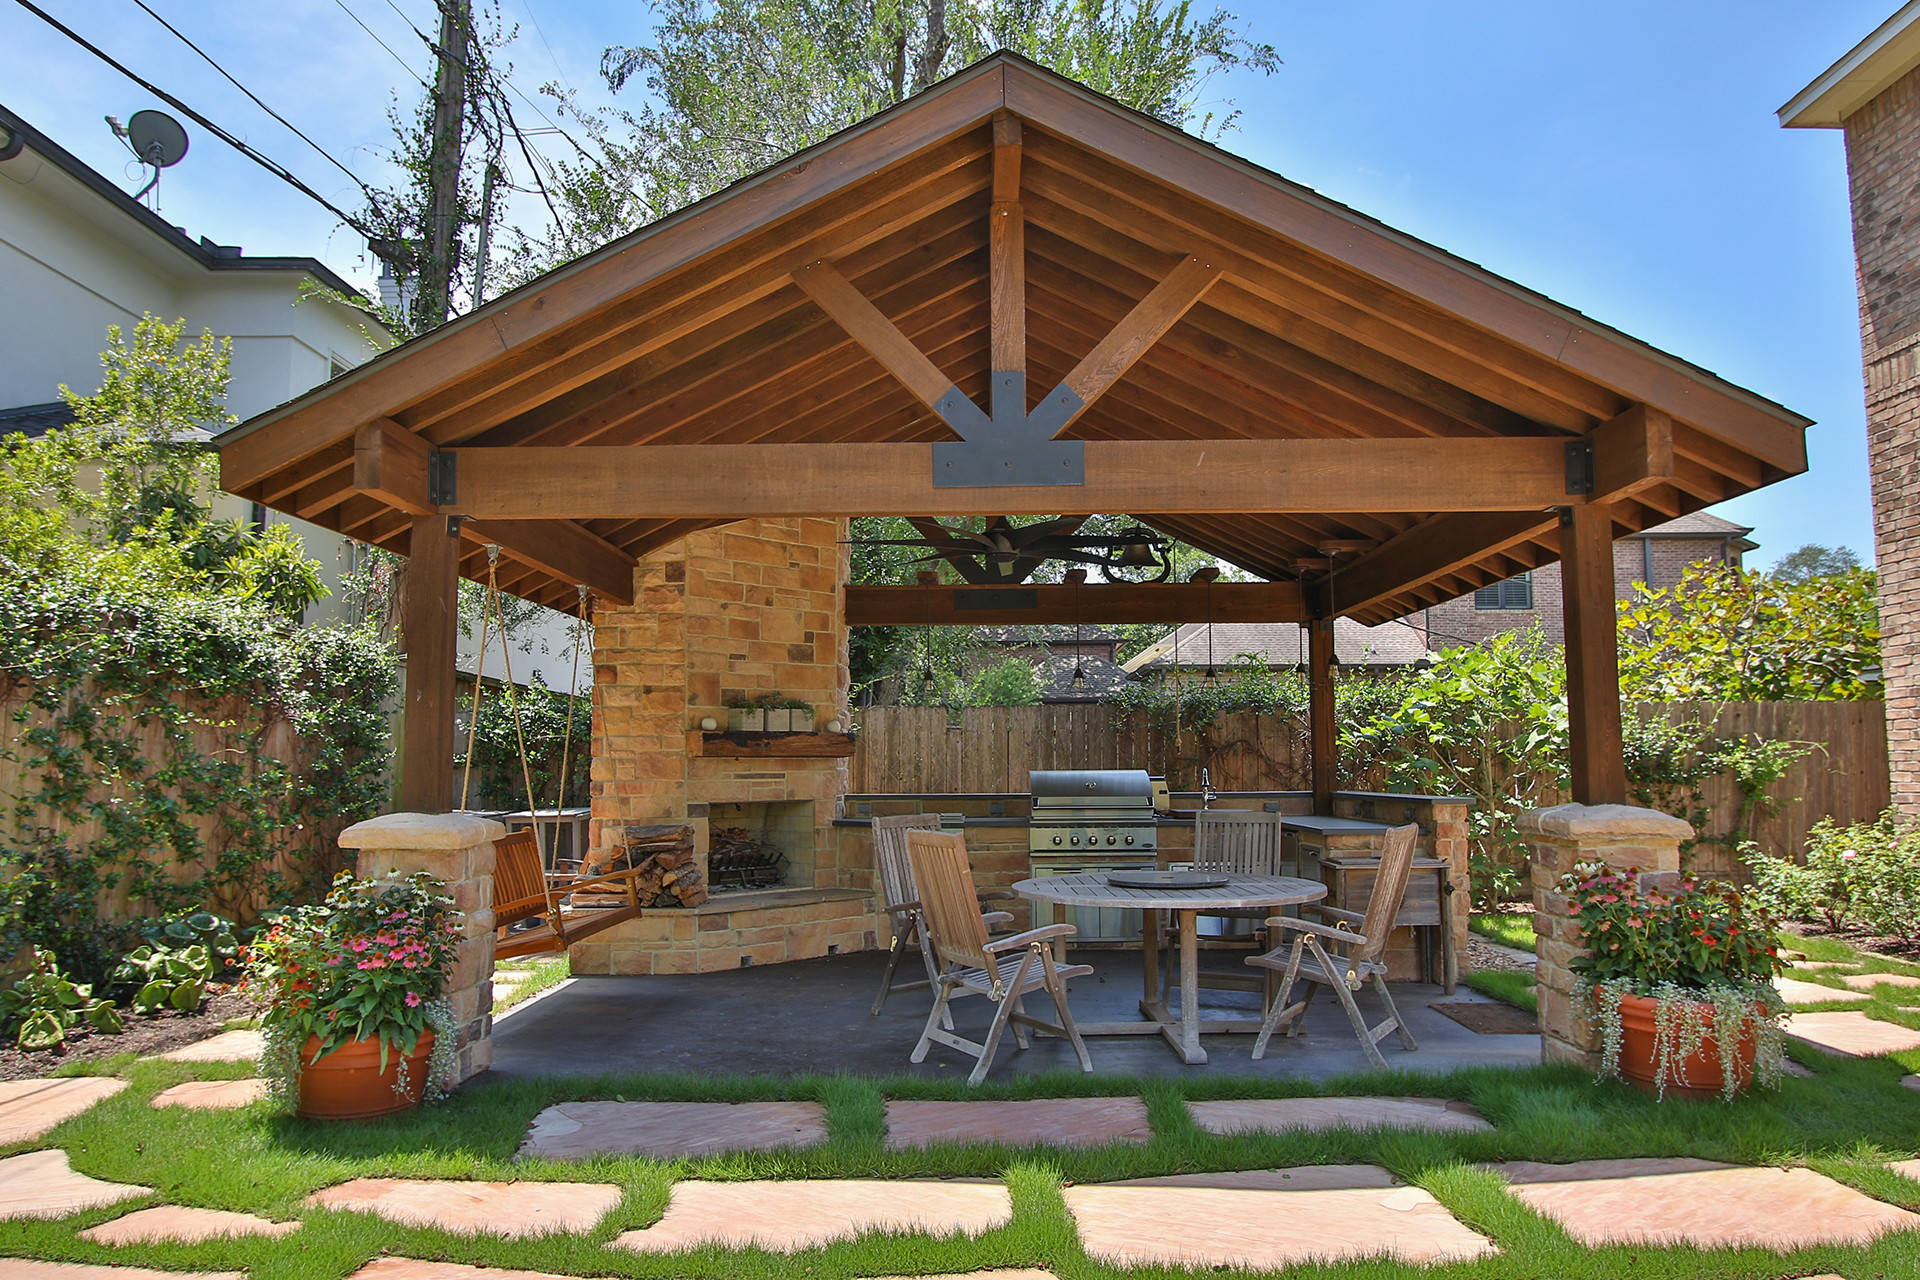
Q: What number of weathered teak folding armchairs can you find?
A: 4